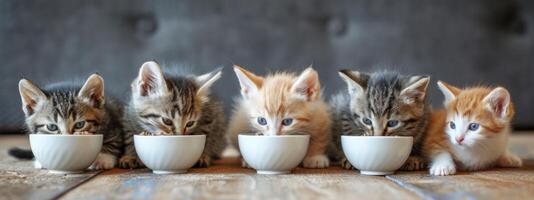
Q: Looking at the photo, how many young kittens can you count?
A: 5